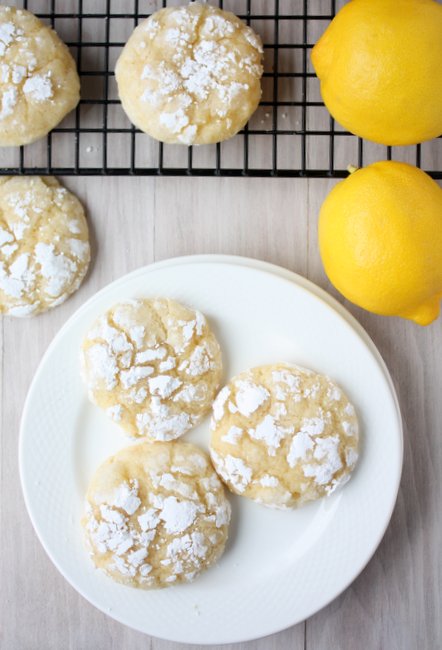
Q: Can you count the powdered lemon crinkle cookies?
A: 6